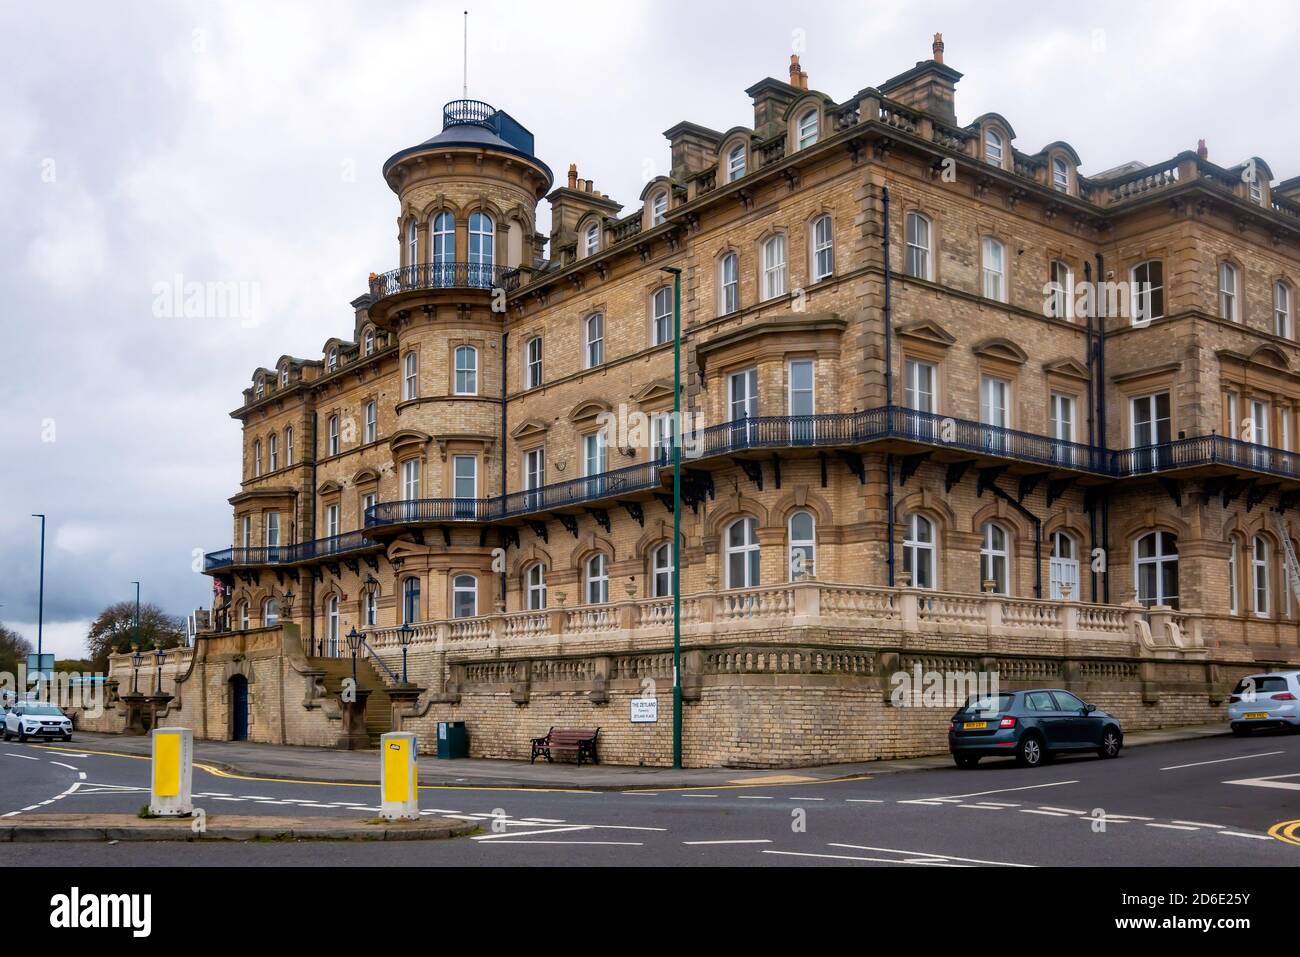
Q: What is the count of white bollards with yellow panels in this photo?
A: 2